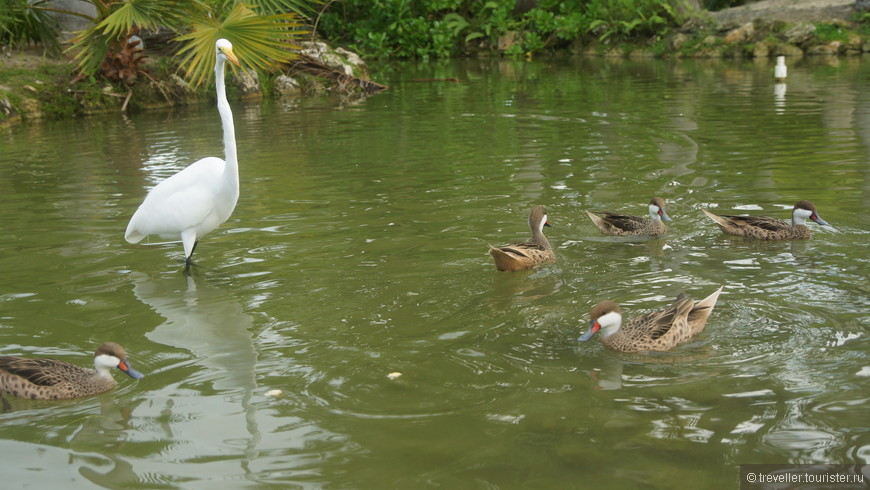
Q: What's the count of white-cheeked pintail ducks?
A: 5